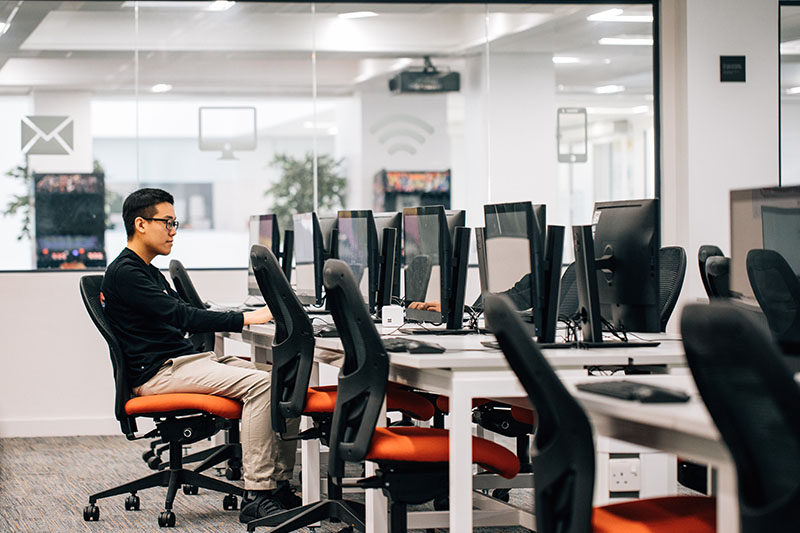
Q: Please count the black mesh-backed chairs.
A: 11